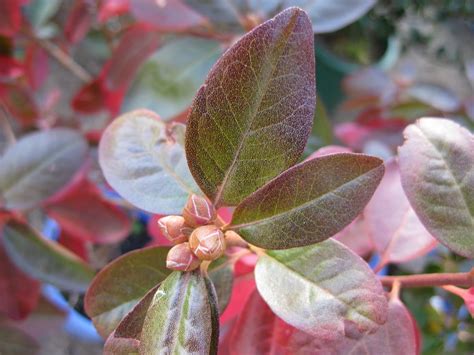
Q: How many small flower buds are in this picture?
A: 4